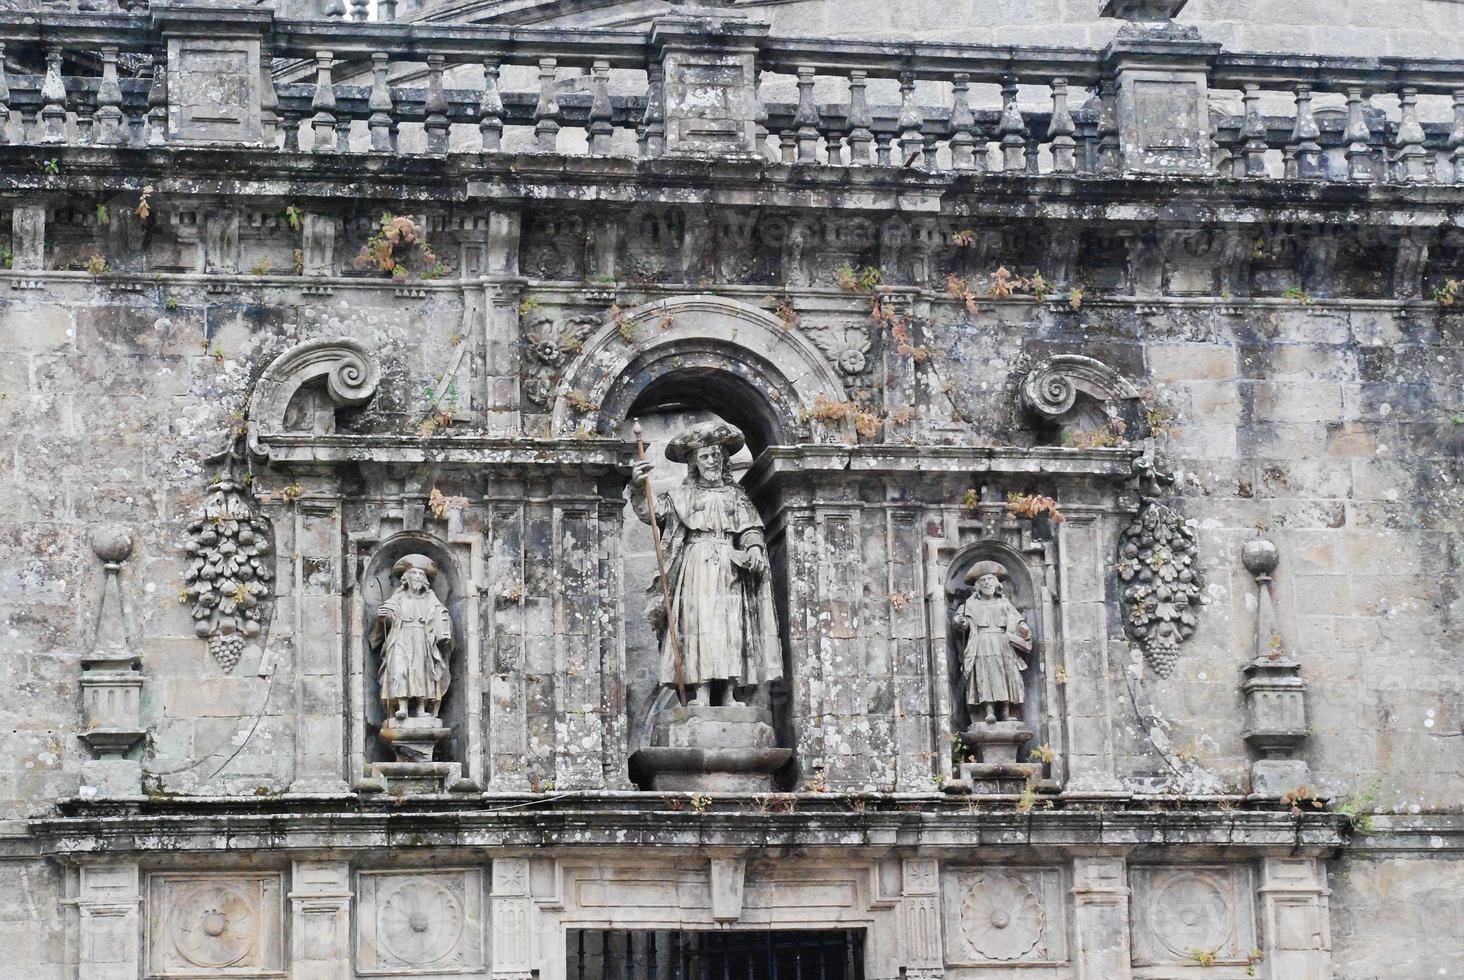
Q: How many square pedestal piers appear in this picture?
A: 3